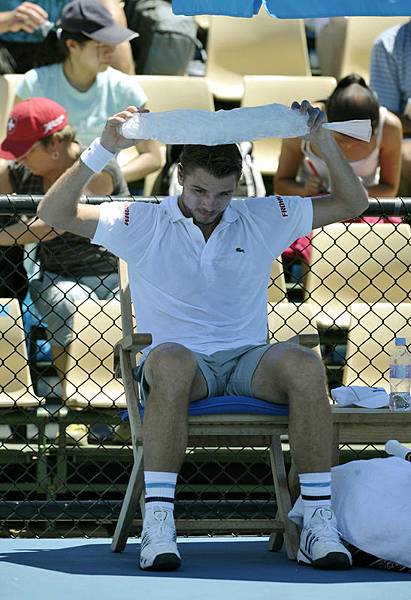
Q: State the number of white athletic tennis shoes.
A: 2